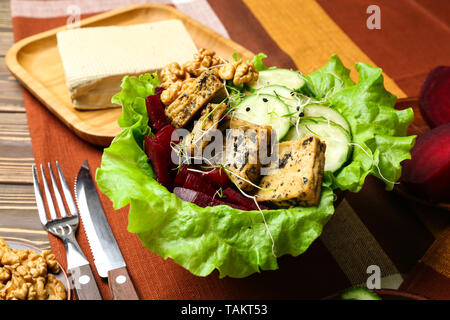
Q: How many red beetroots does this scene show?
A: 2